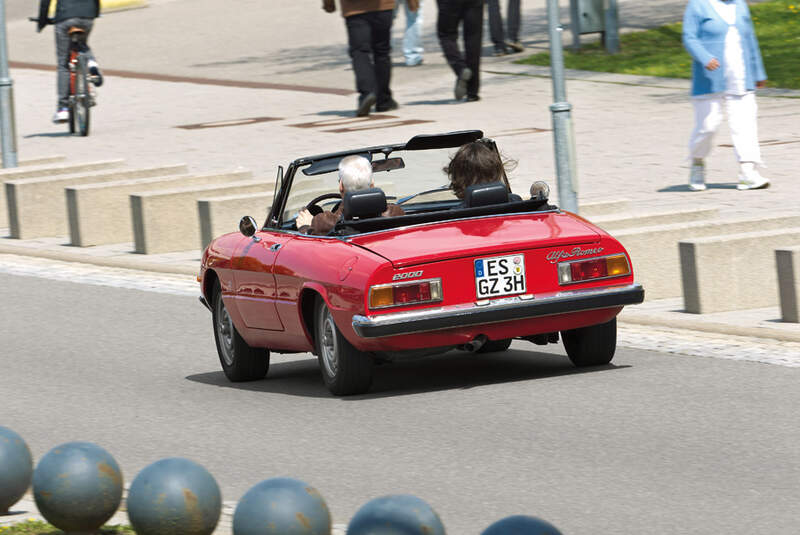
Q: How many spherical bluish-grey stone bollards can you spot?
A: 6